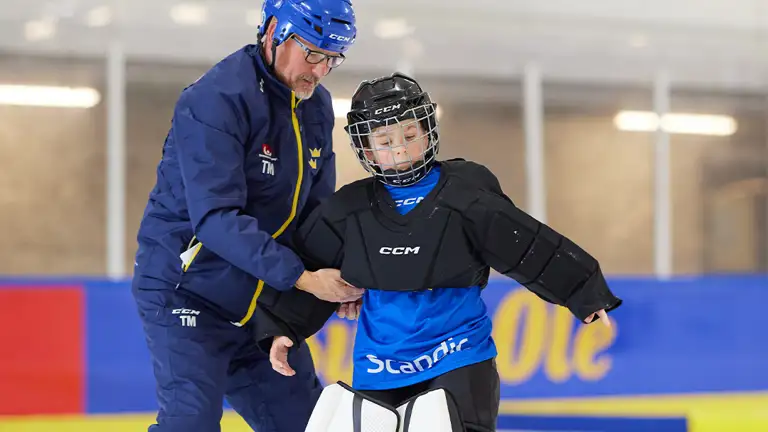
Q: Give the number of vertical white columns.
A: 3